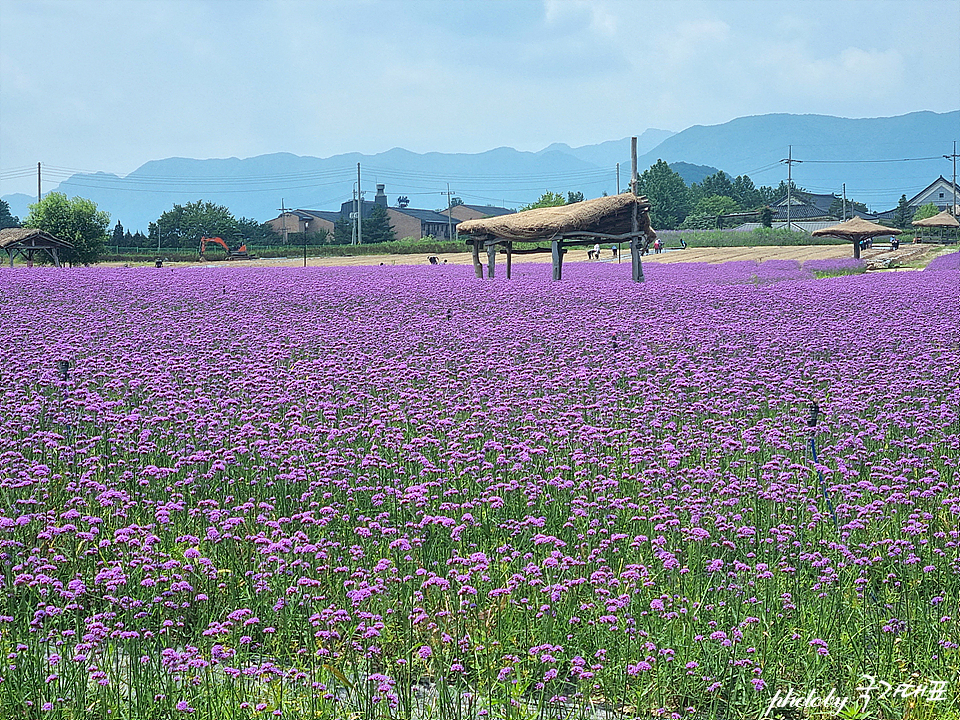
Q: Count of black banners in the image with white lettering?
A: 0